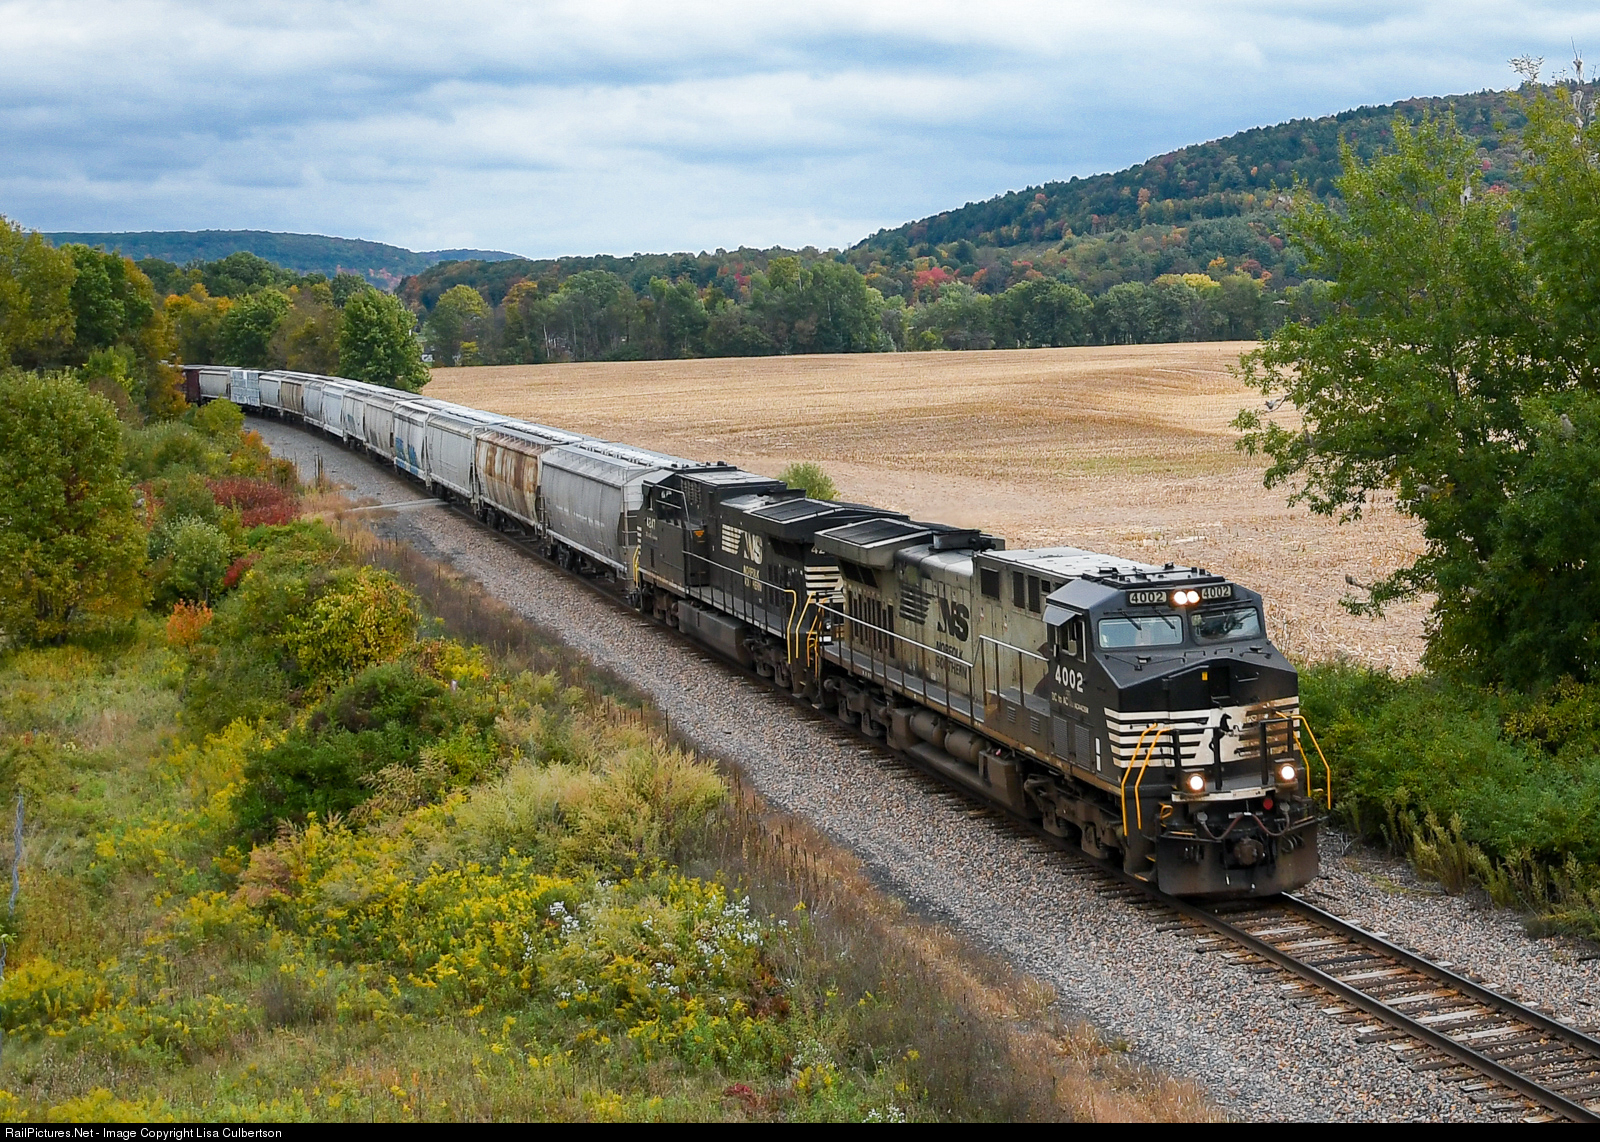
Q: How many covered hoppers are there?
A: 11